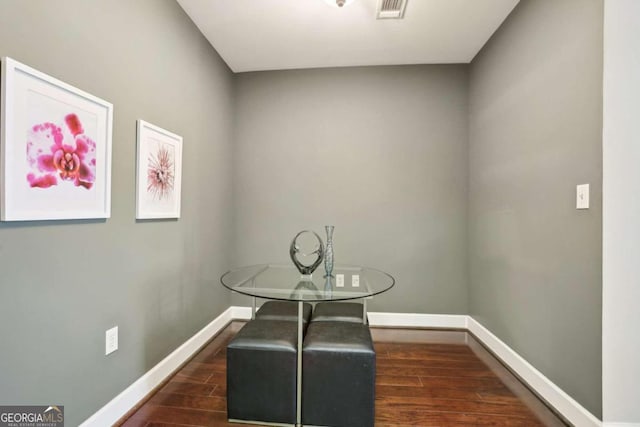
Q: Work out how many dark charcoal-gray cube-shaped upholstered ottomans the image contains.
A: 4